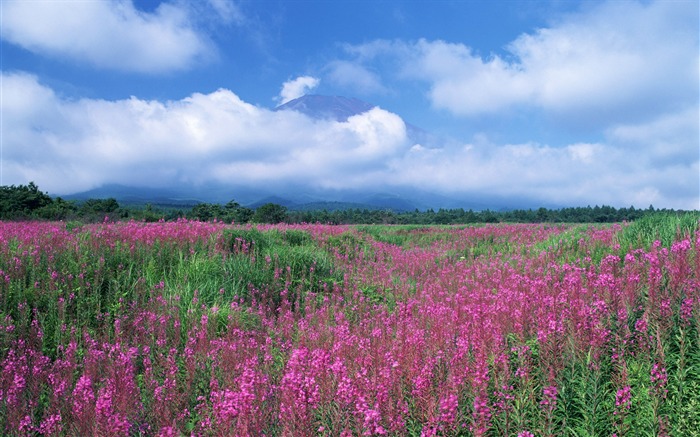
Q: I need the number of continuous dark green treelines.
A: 1